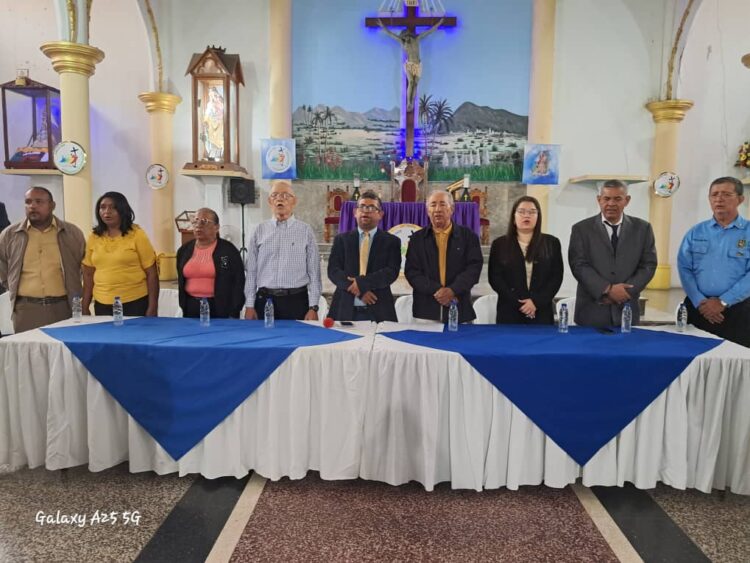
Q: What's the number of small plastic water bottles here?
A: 8